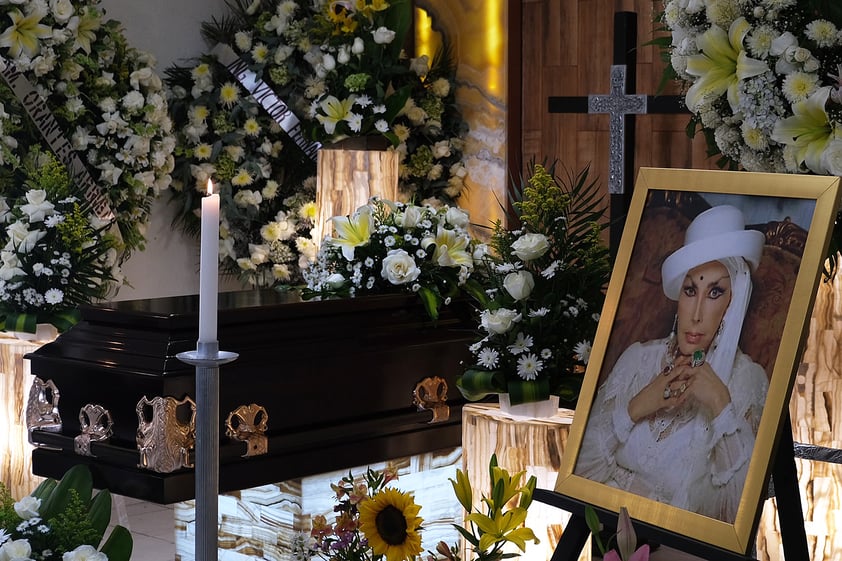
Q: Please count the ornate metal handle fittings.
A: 5